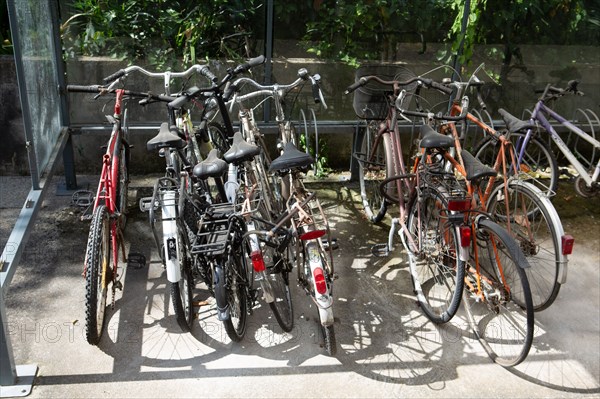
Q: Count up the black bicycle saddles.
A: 7